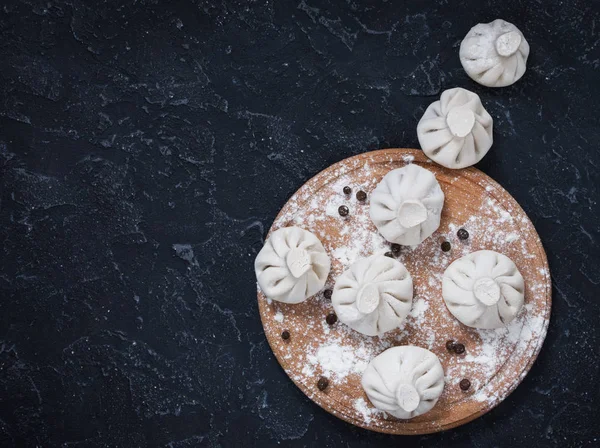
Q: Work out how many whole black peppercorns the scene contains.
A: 14